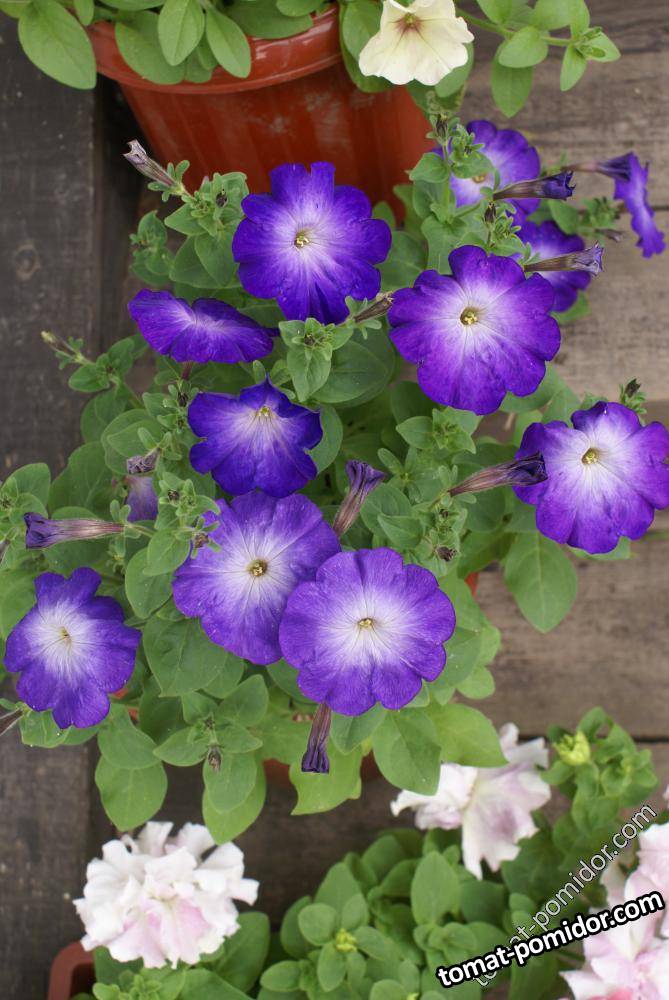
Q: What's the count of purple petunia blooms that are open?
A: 11